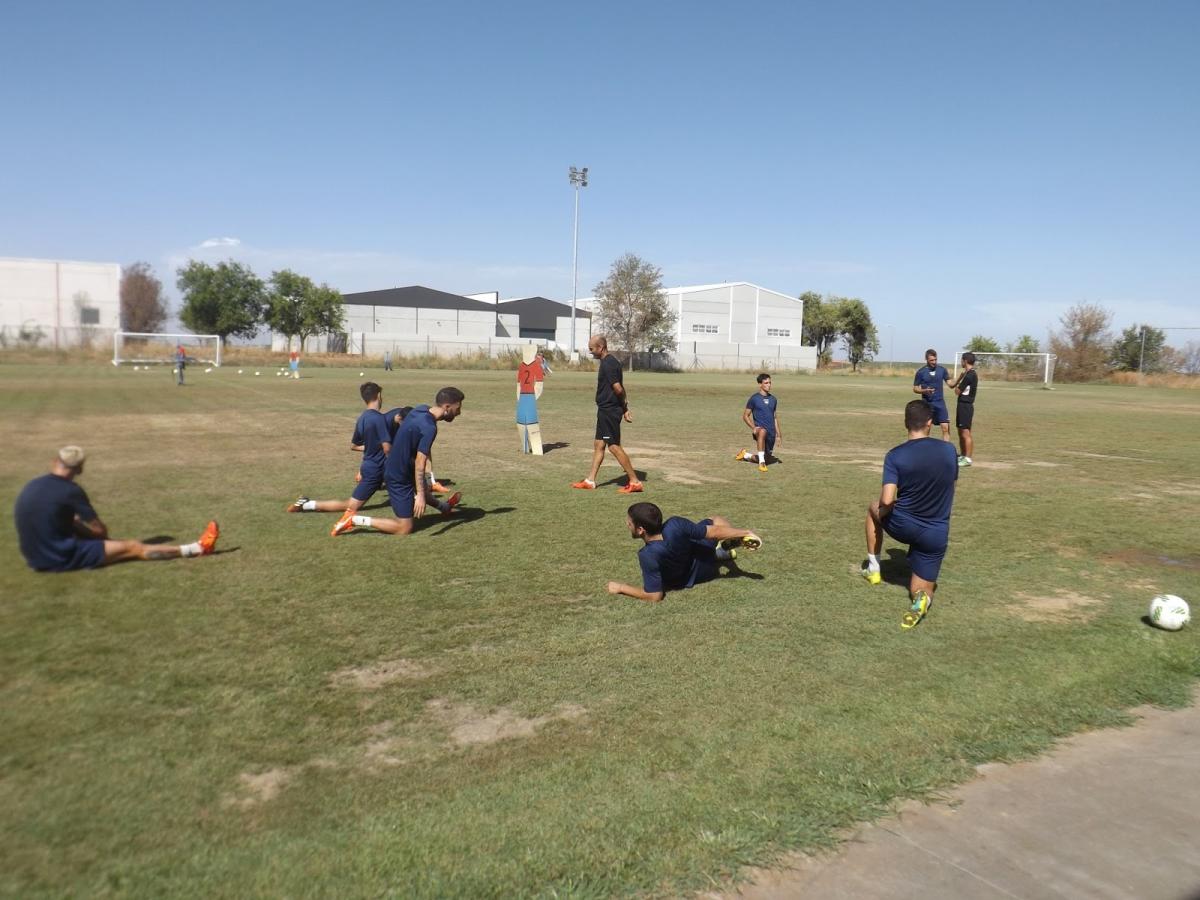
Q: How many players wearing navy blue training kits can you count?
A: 8